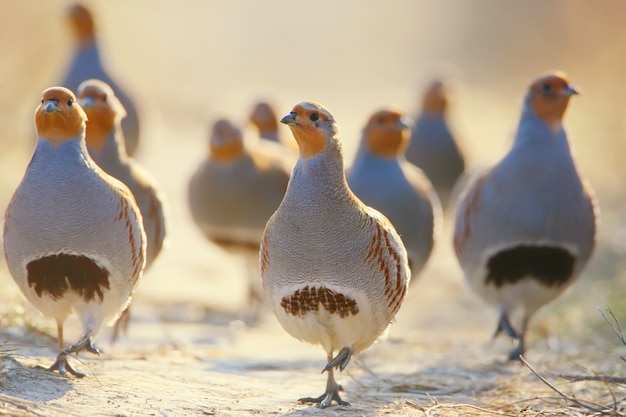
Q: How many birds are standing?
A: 9